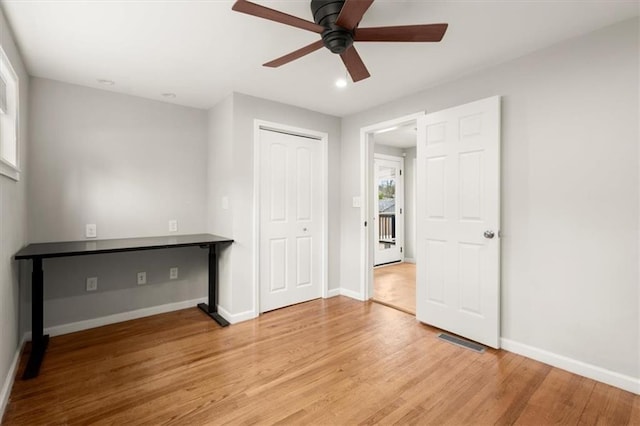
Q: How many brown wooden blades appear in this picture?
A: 5